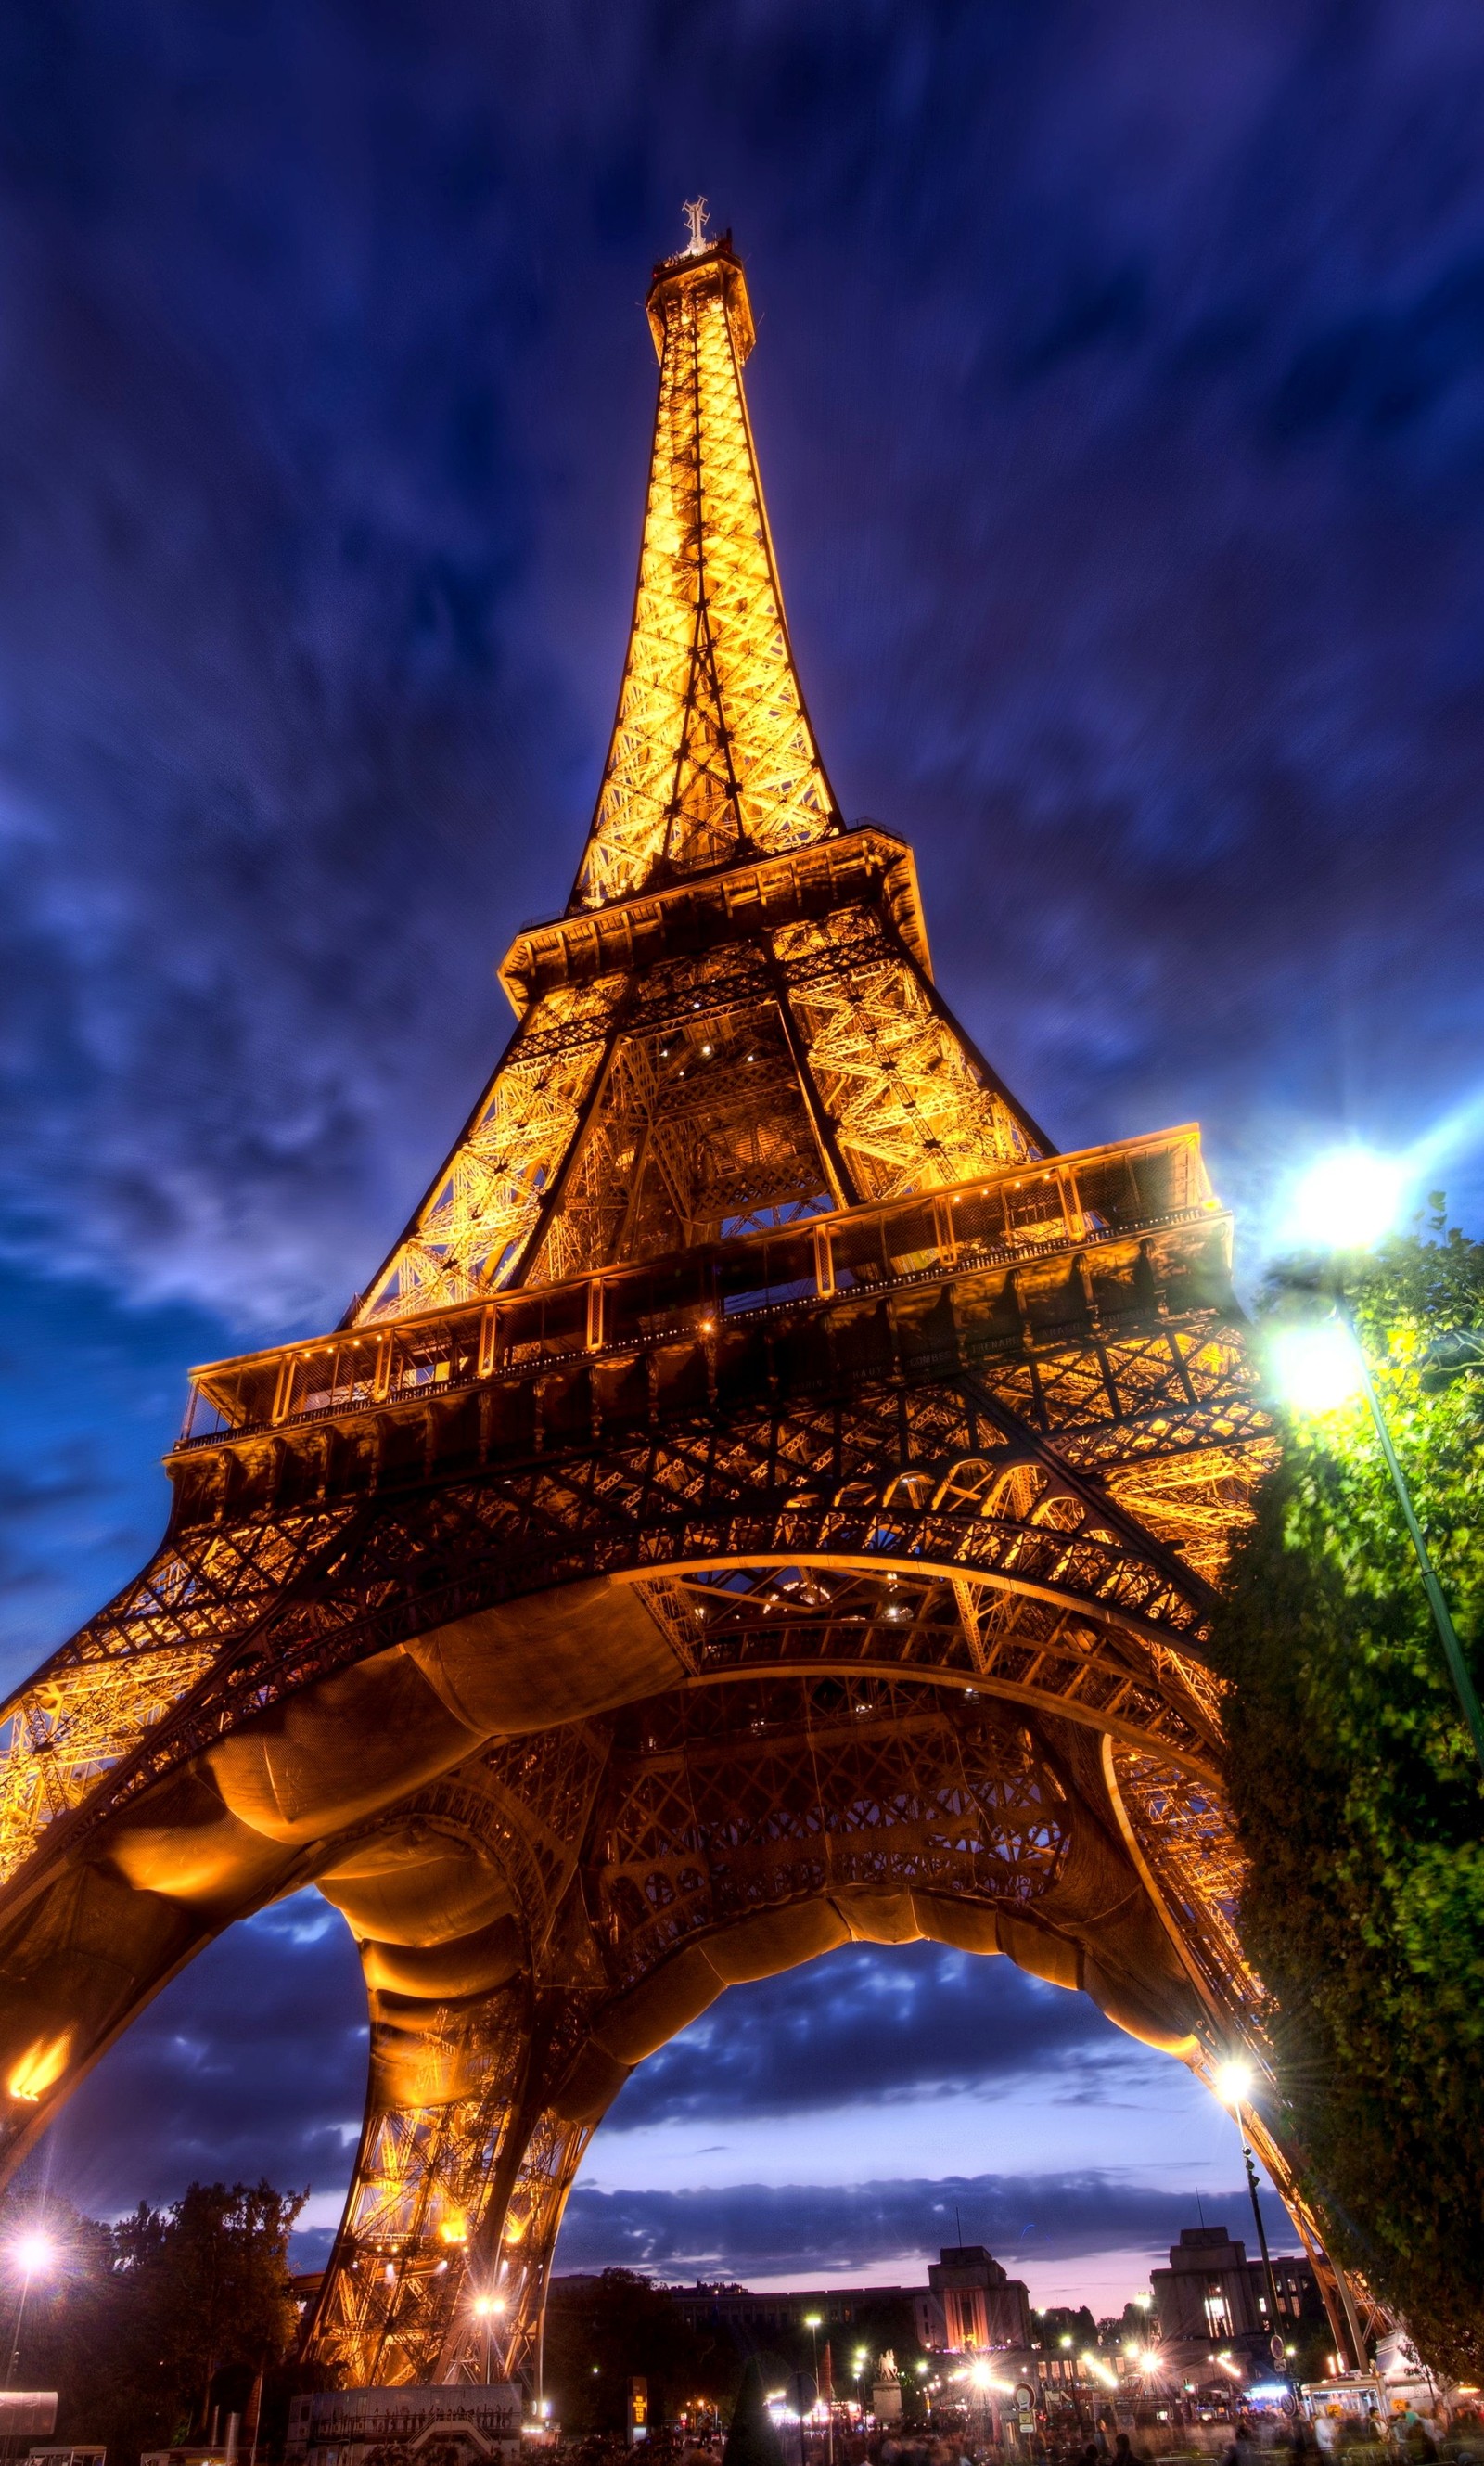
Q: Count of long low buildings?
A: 2